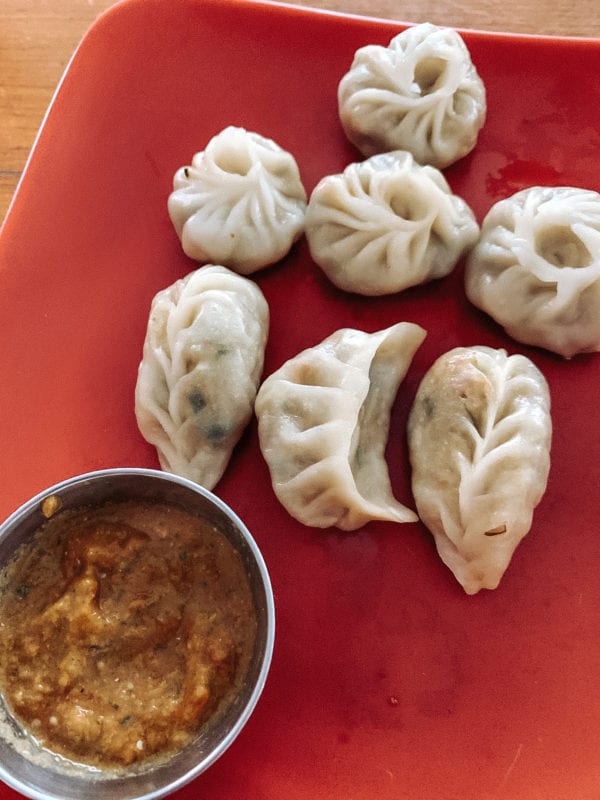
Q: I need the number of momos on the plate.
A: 7